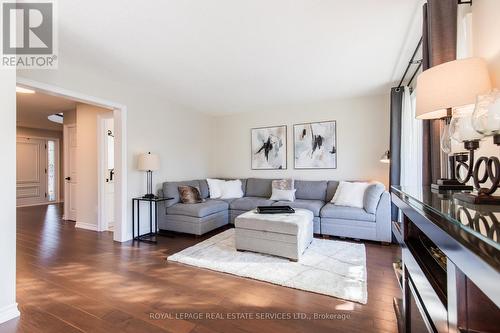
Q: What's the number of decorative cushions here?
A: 6